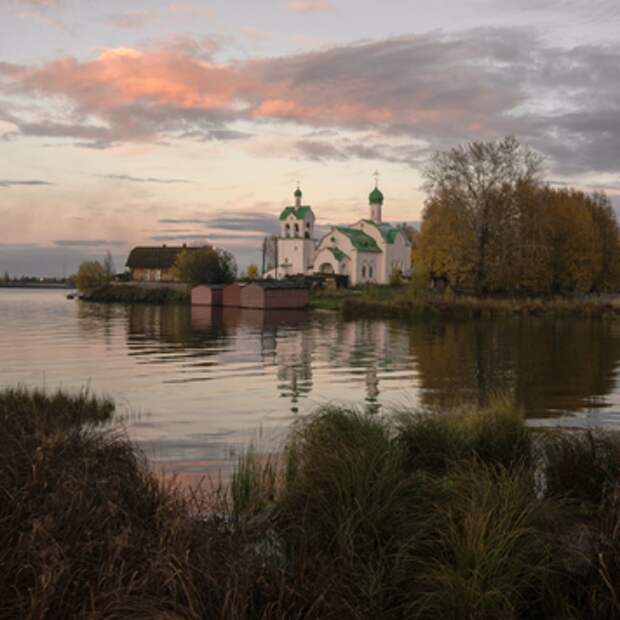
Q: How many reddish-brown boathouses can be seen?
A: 3